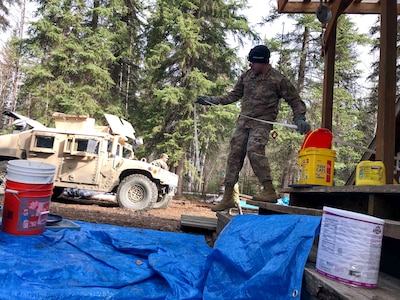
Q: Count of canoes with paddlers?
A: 0